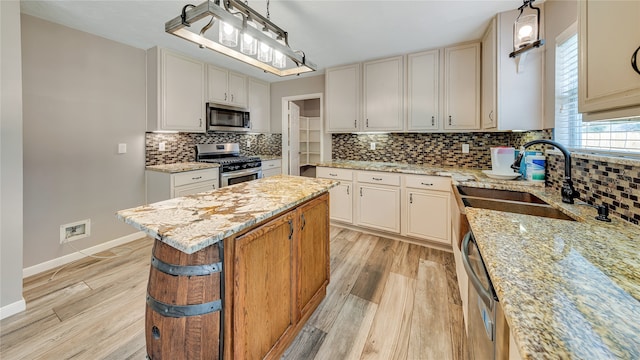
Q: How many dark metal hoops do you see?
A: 2